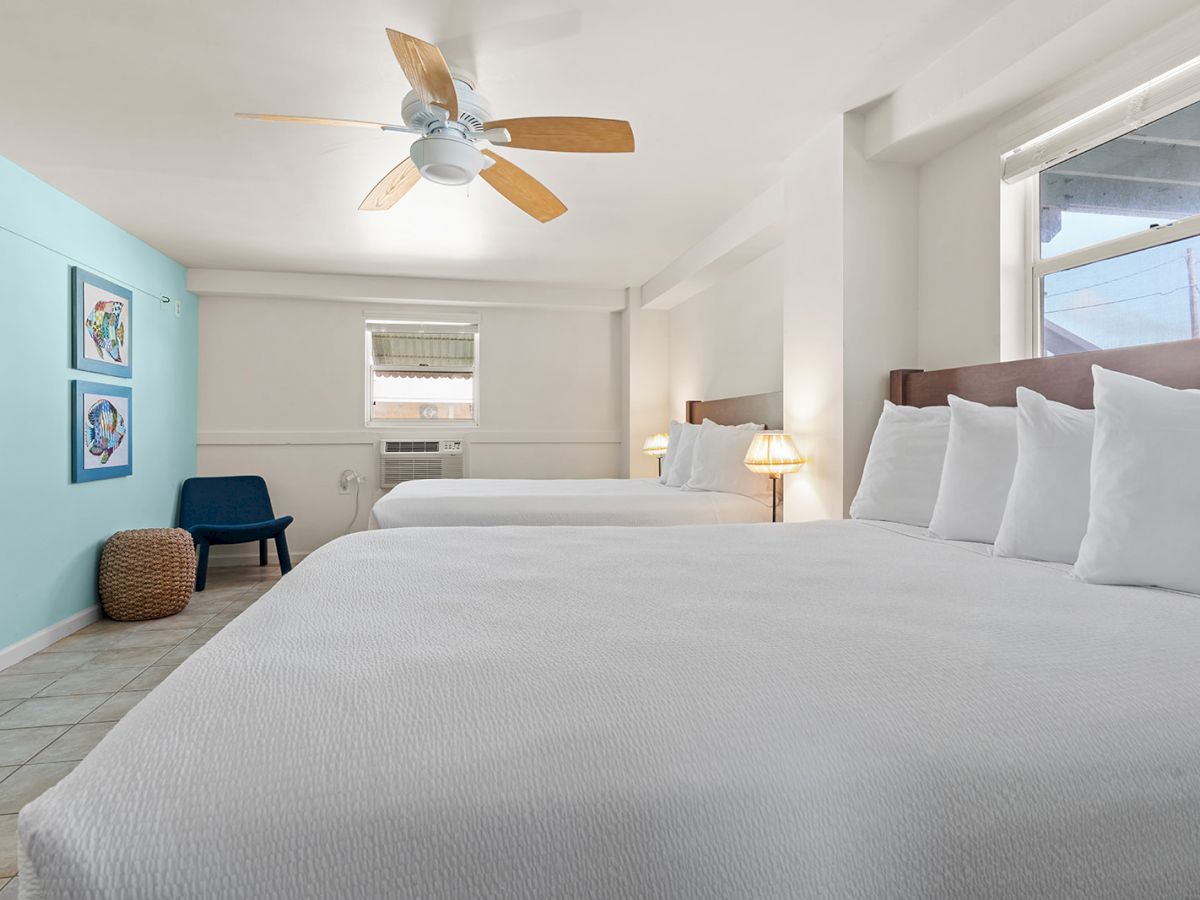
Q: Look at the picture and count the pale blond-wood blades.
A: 5